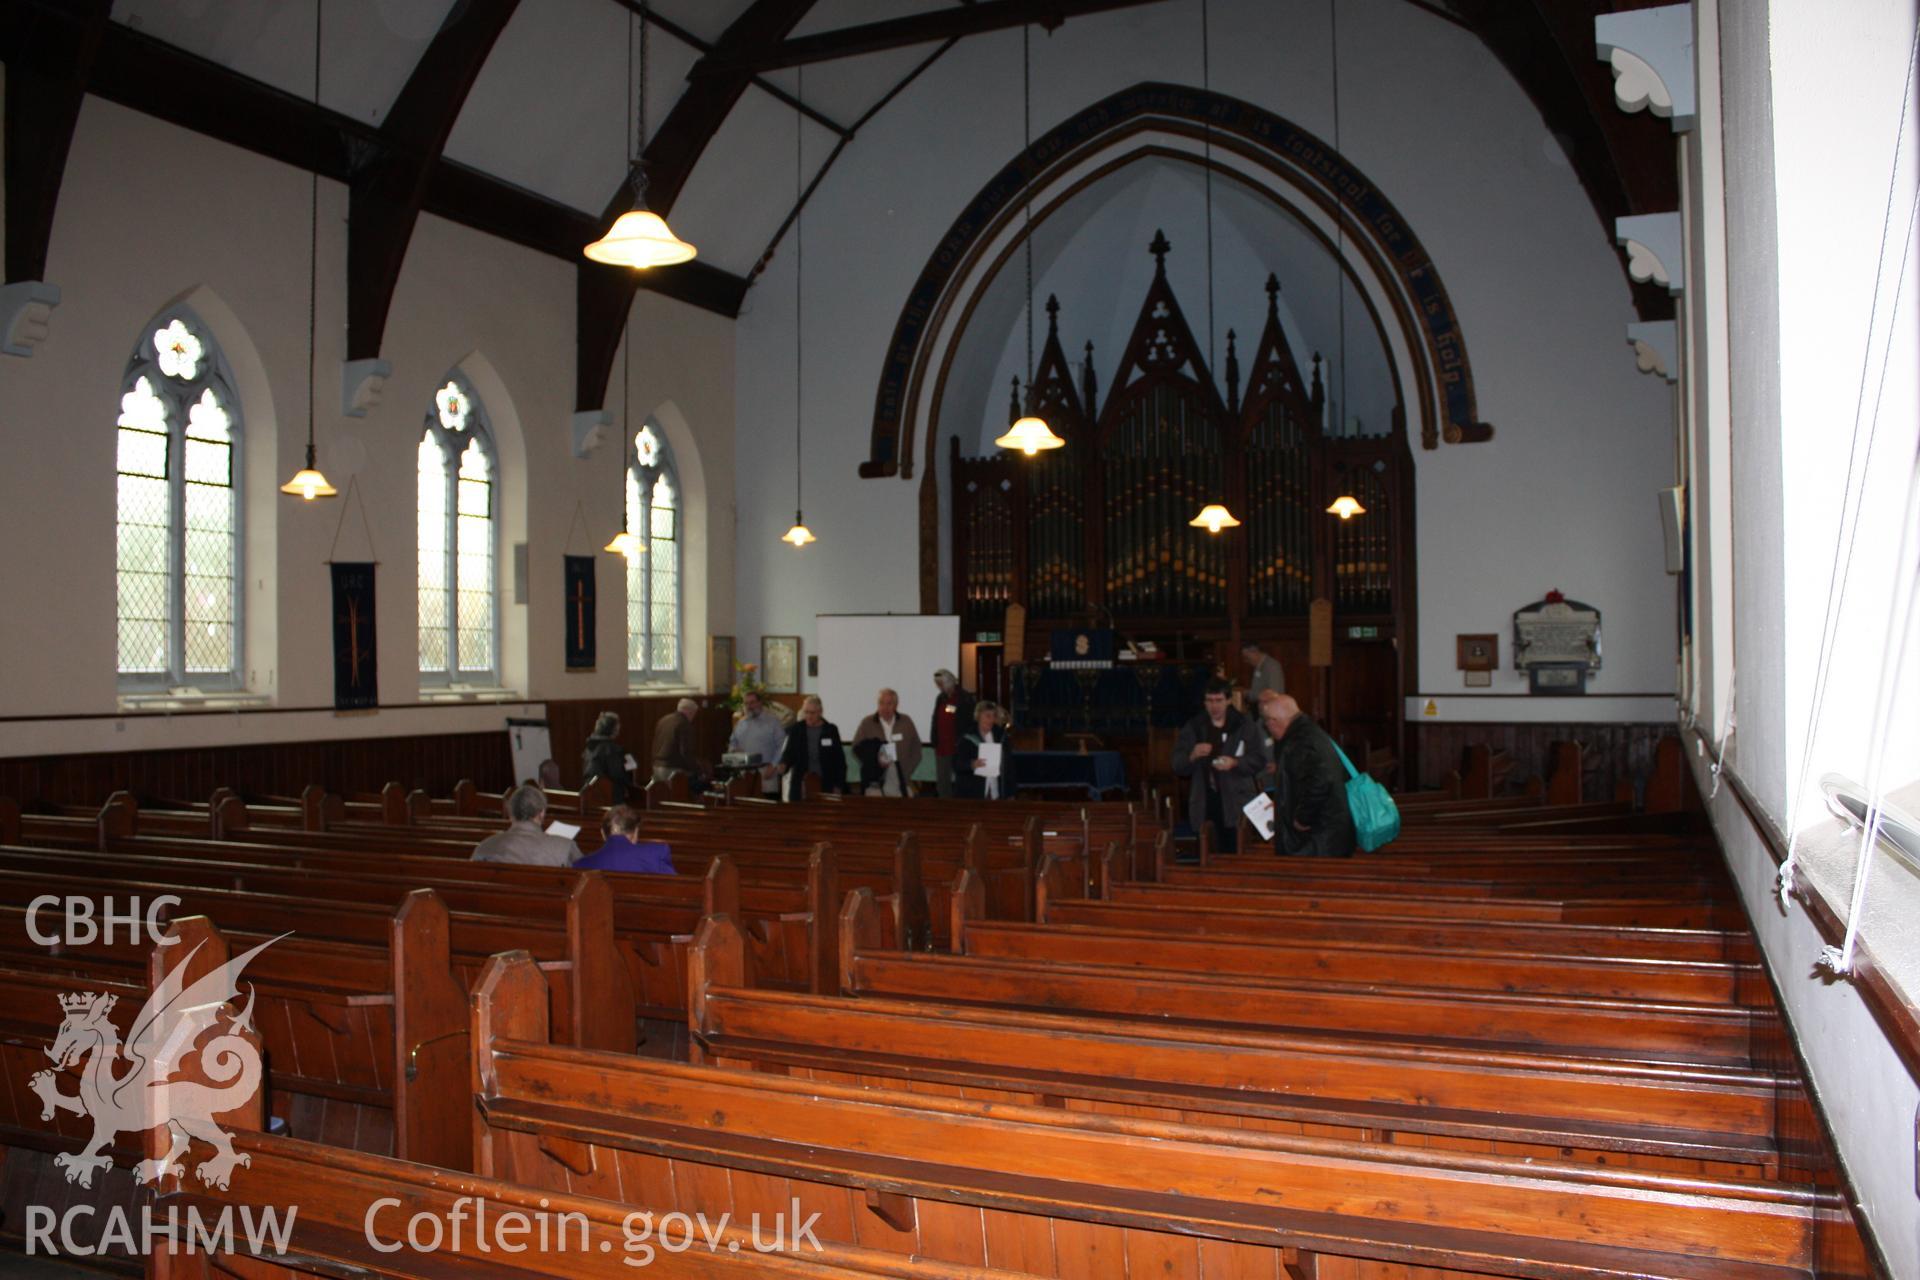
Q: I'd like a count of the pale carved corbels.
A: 6